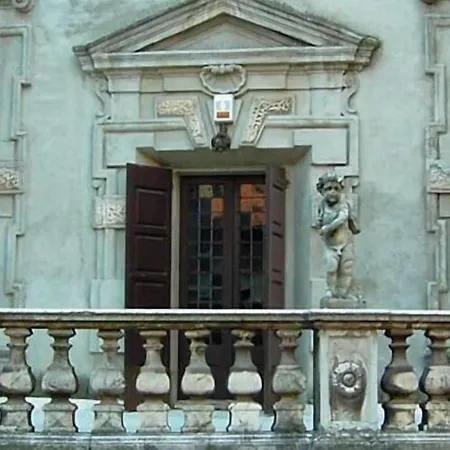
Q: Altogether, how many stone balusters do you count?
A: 9